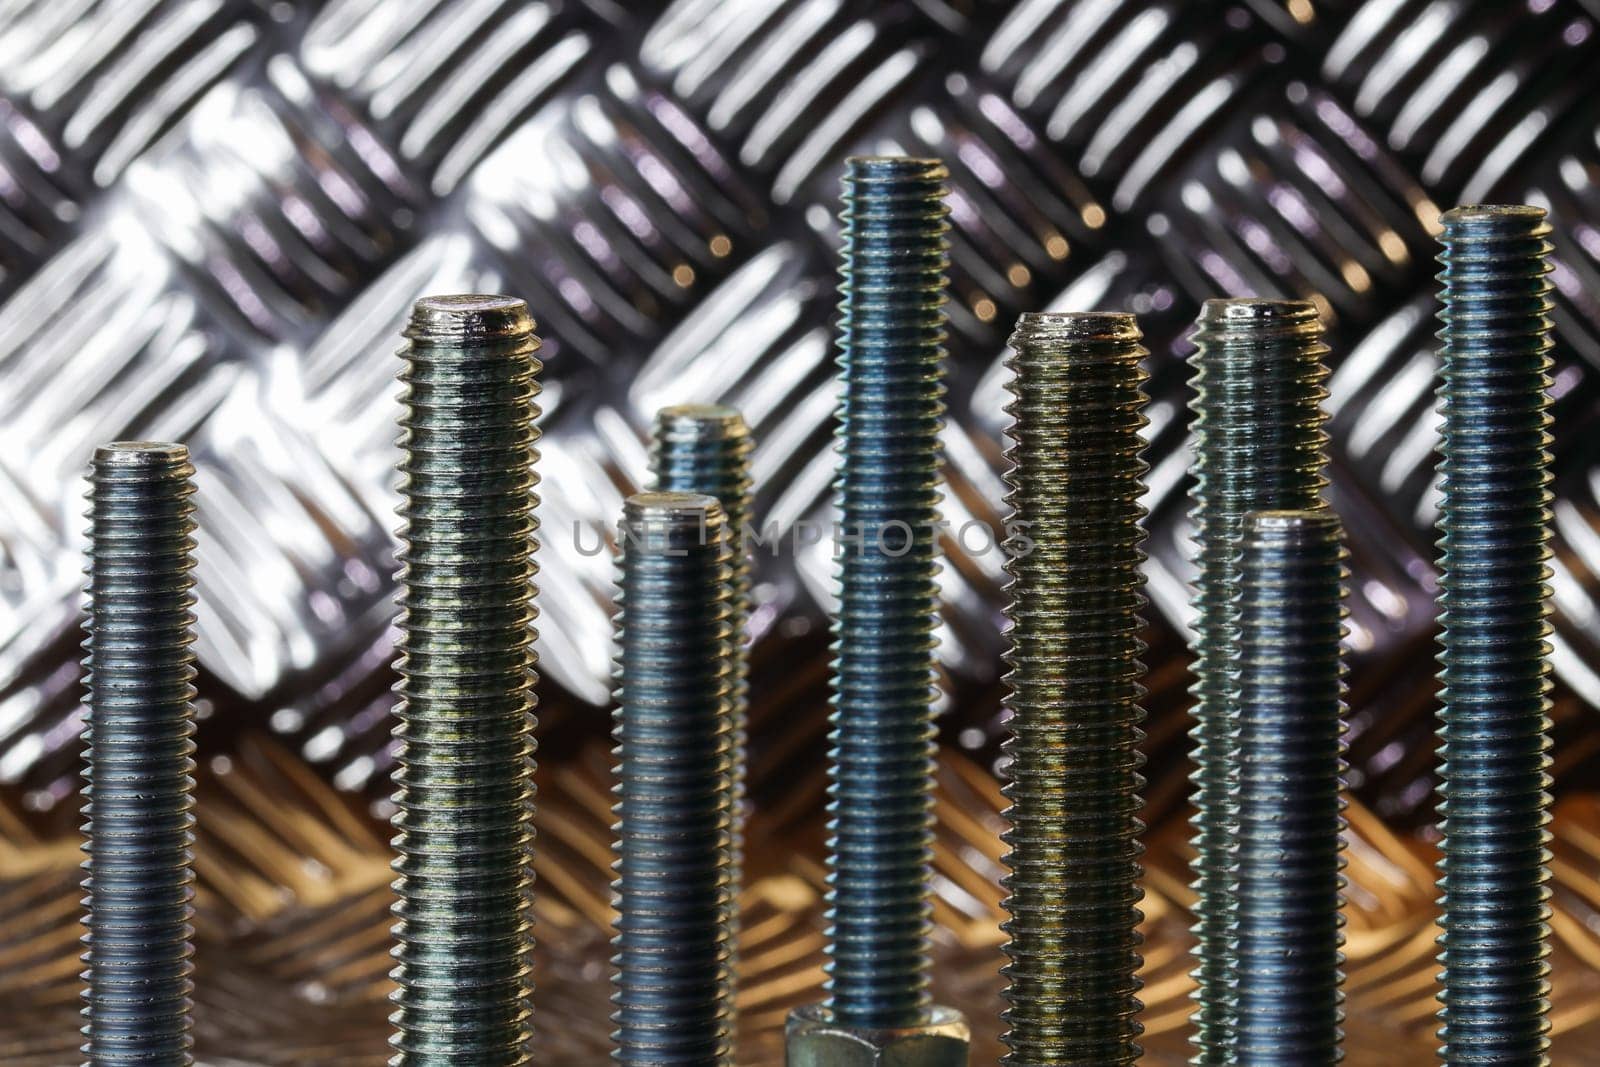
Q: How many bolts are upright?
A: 9